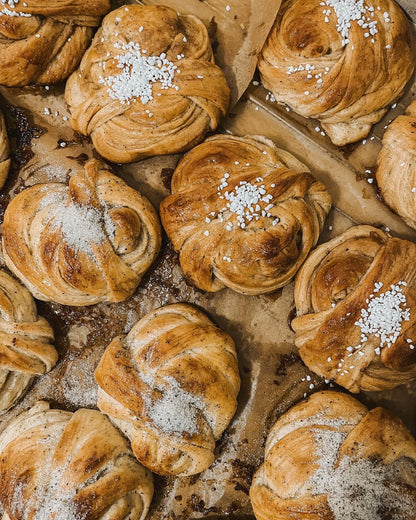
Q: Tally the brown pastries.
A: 12